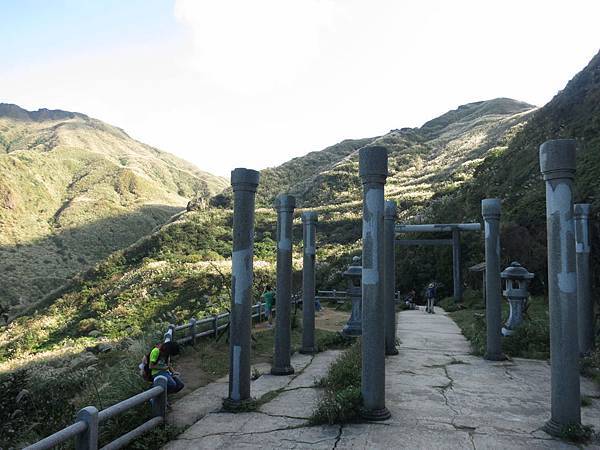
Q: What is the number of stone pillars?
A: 8